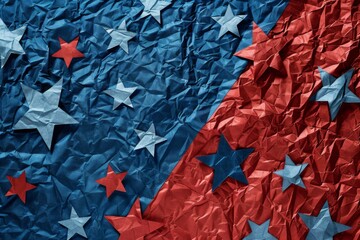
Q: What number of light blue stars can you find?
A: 12